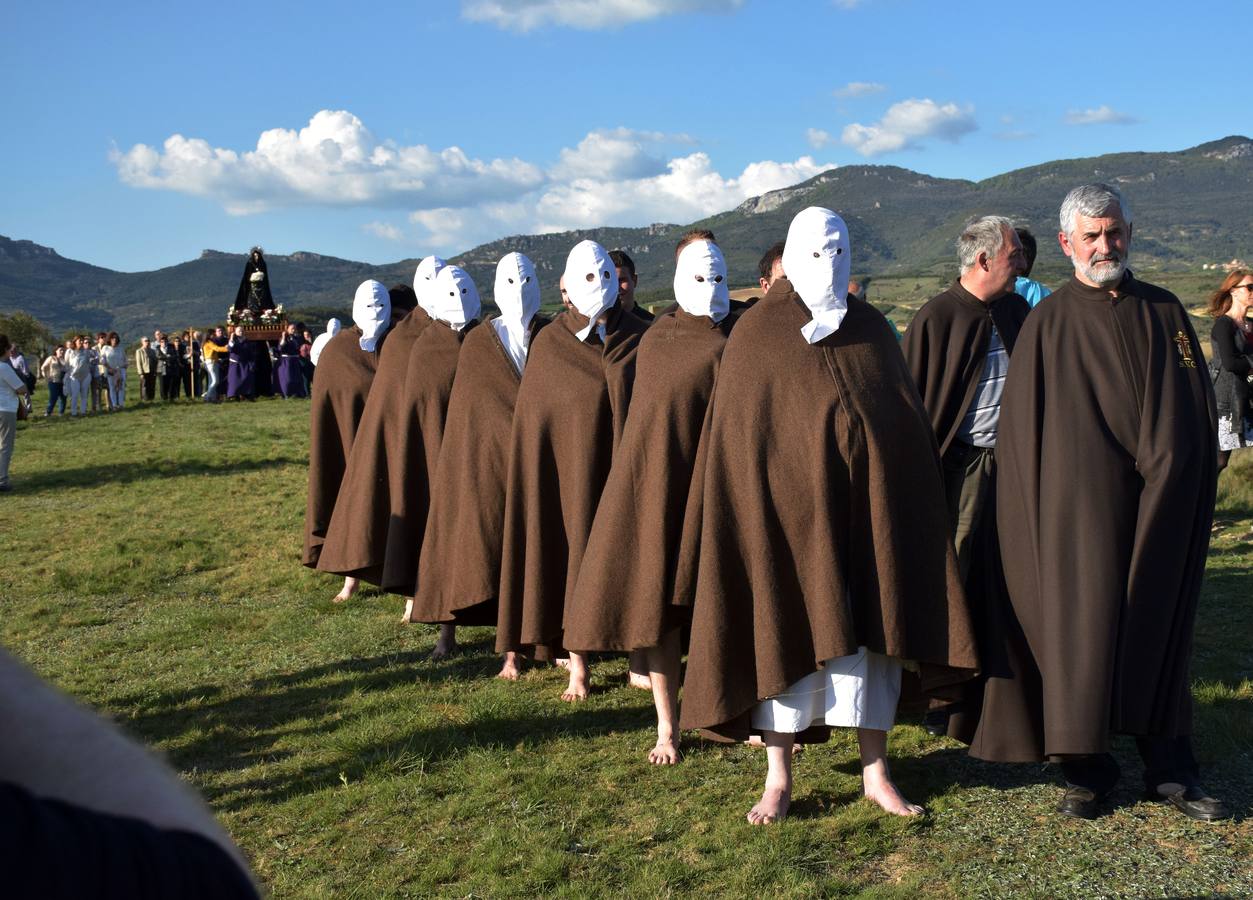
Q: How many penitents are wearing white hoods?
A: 8